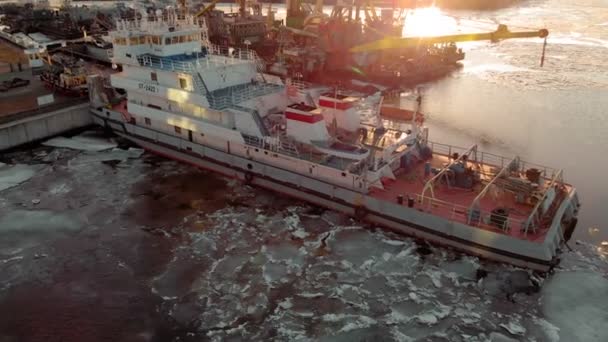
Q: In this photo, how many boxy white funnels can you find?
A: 2